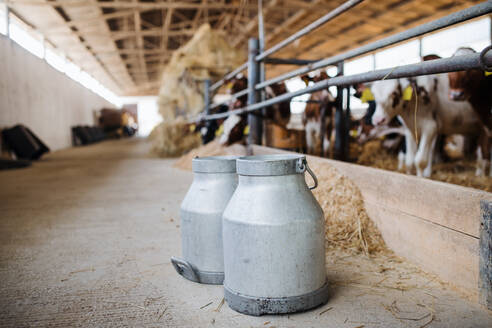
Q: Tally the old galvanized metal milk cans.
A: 2